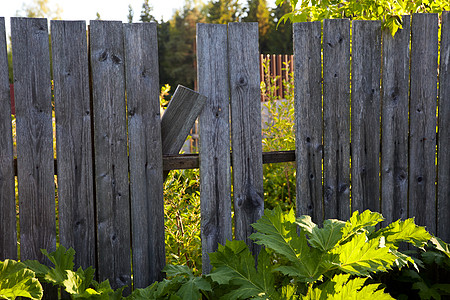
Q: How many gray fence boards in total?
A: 14